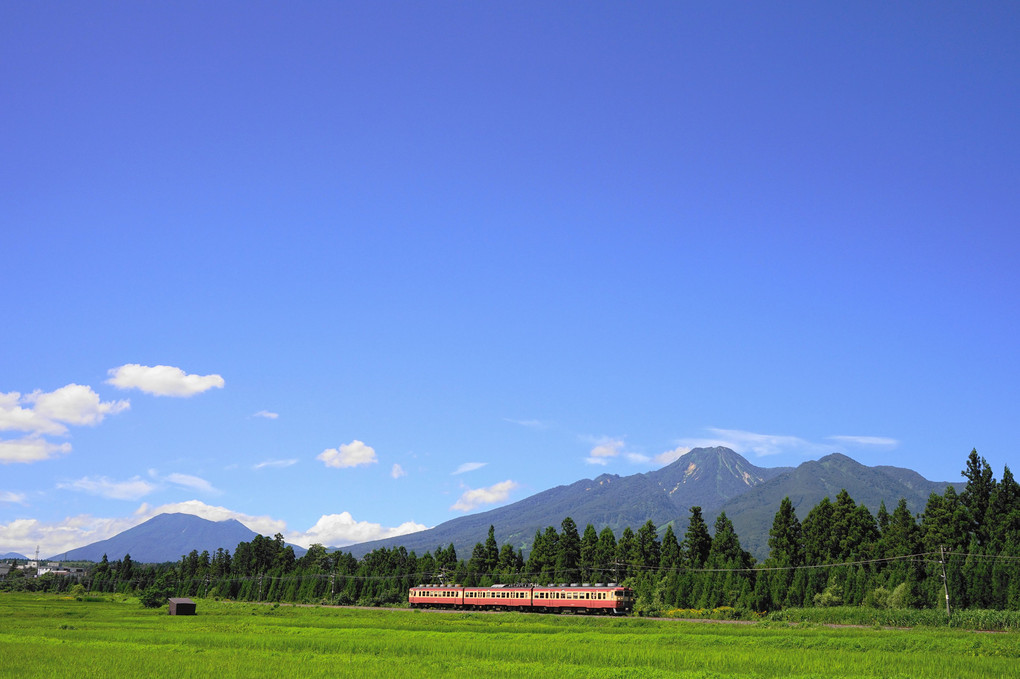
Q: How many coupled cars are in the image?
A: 3